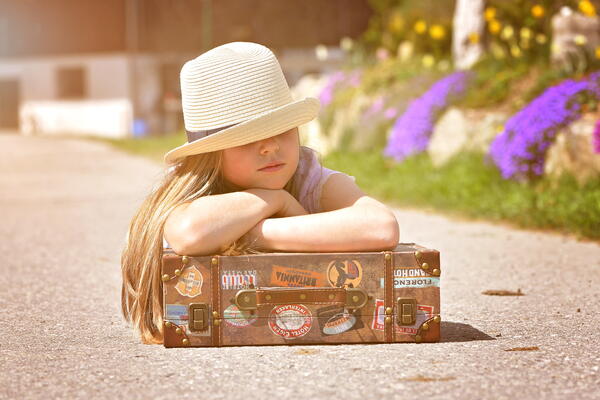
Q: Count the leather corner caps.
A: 4